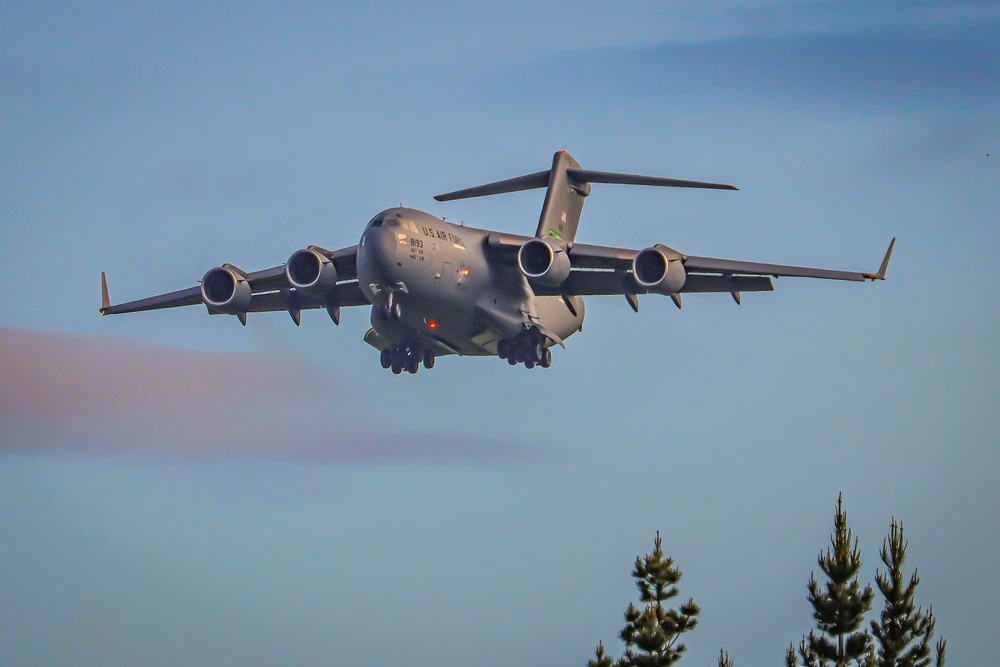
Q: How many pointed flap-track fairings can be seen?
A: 7